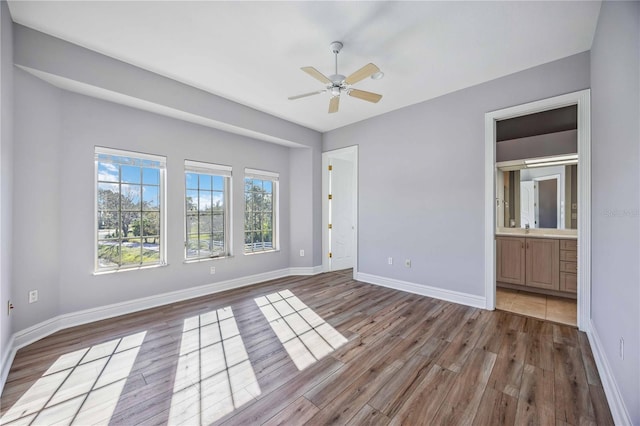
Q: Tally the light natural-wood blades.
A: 5